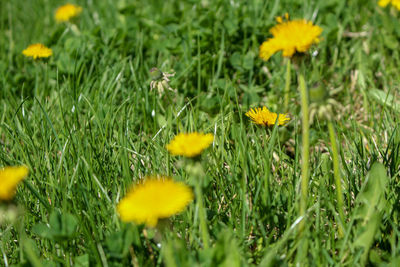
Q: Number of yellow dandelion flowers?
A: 8